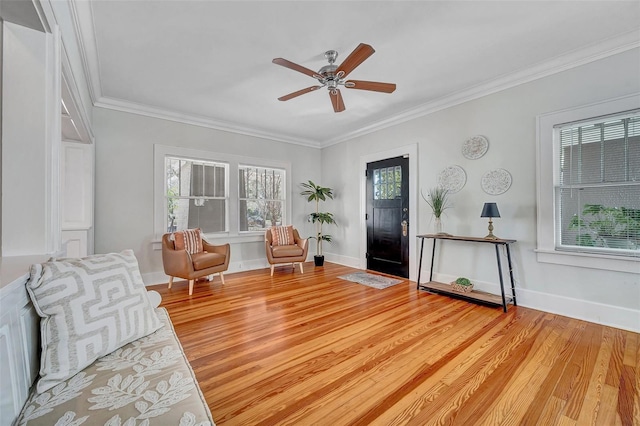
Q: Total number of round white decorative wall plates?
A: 3